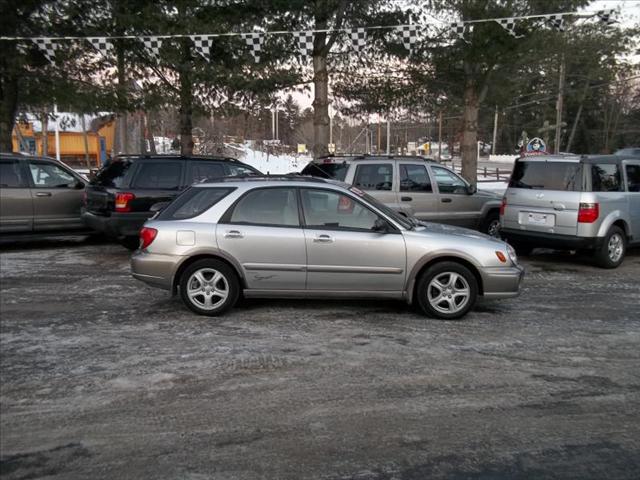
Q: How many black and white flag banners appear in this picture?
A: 12